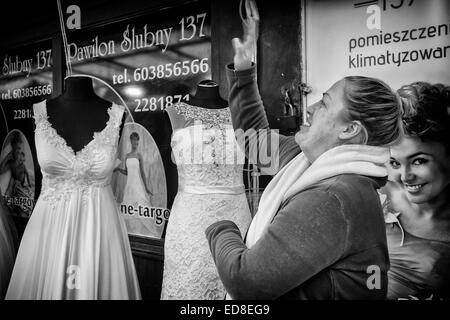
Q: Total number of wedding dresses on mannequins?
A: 2